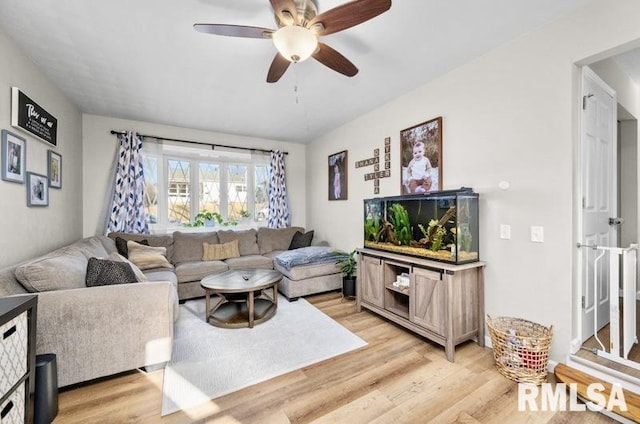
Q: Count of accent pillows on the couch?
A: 6